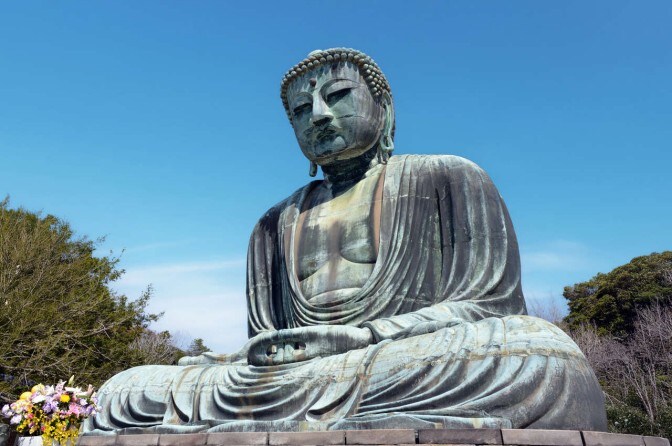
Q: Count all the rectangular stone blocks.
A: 10